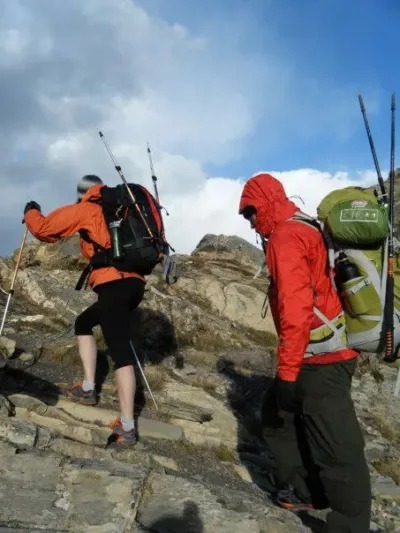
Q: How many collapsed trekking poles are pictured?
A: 4